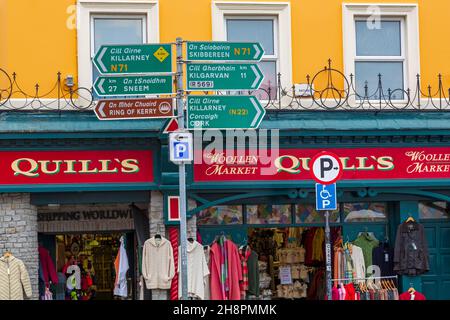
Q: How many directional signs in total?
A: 6